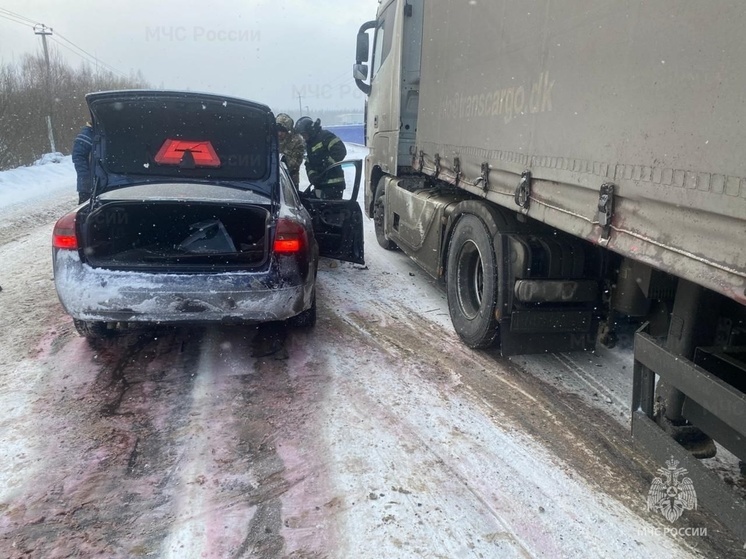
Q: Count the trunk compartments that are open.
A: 1